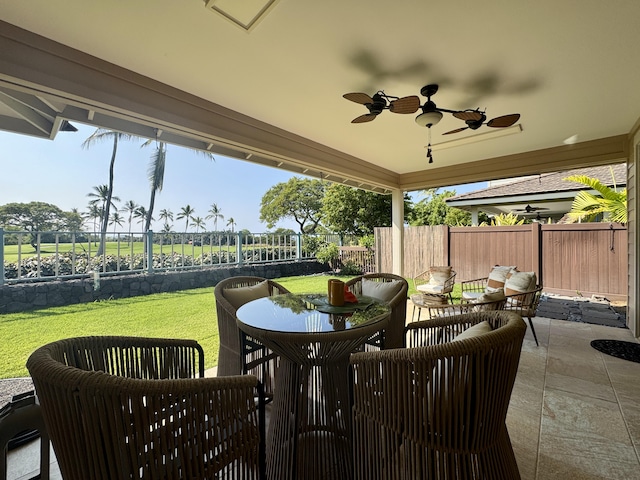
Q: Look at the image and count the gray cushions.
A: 3